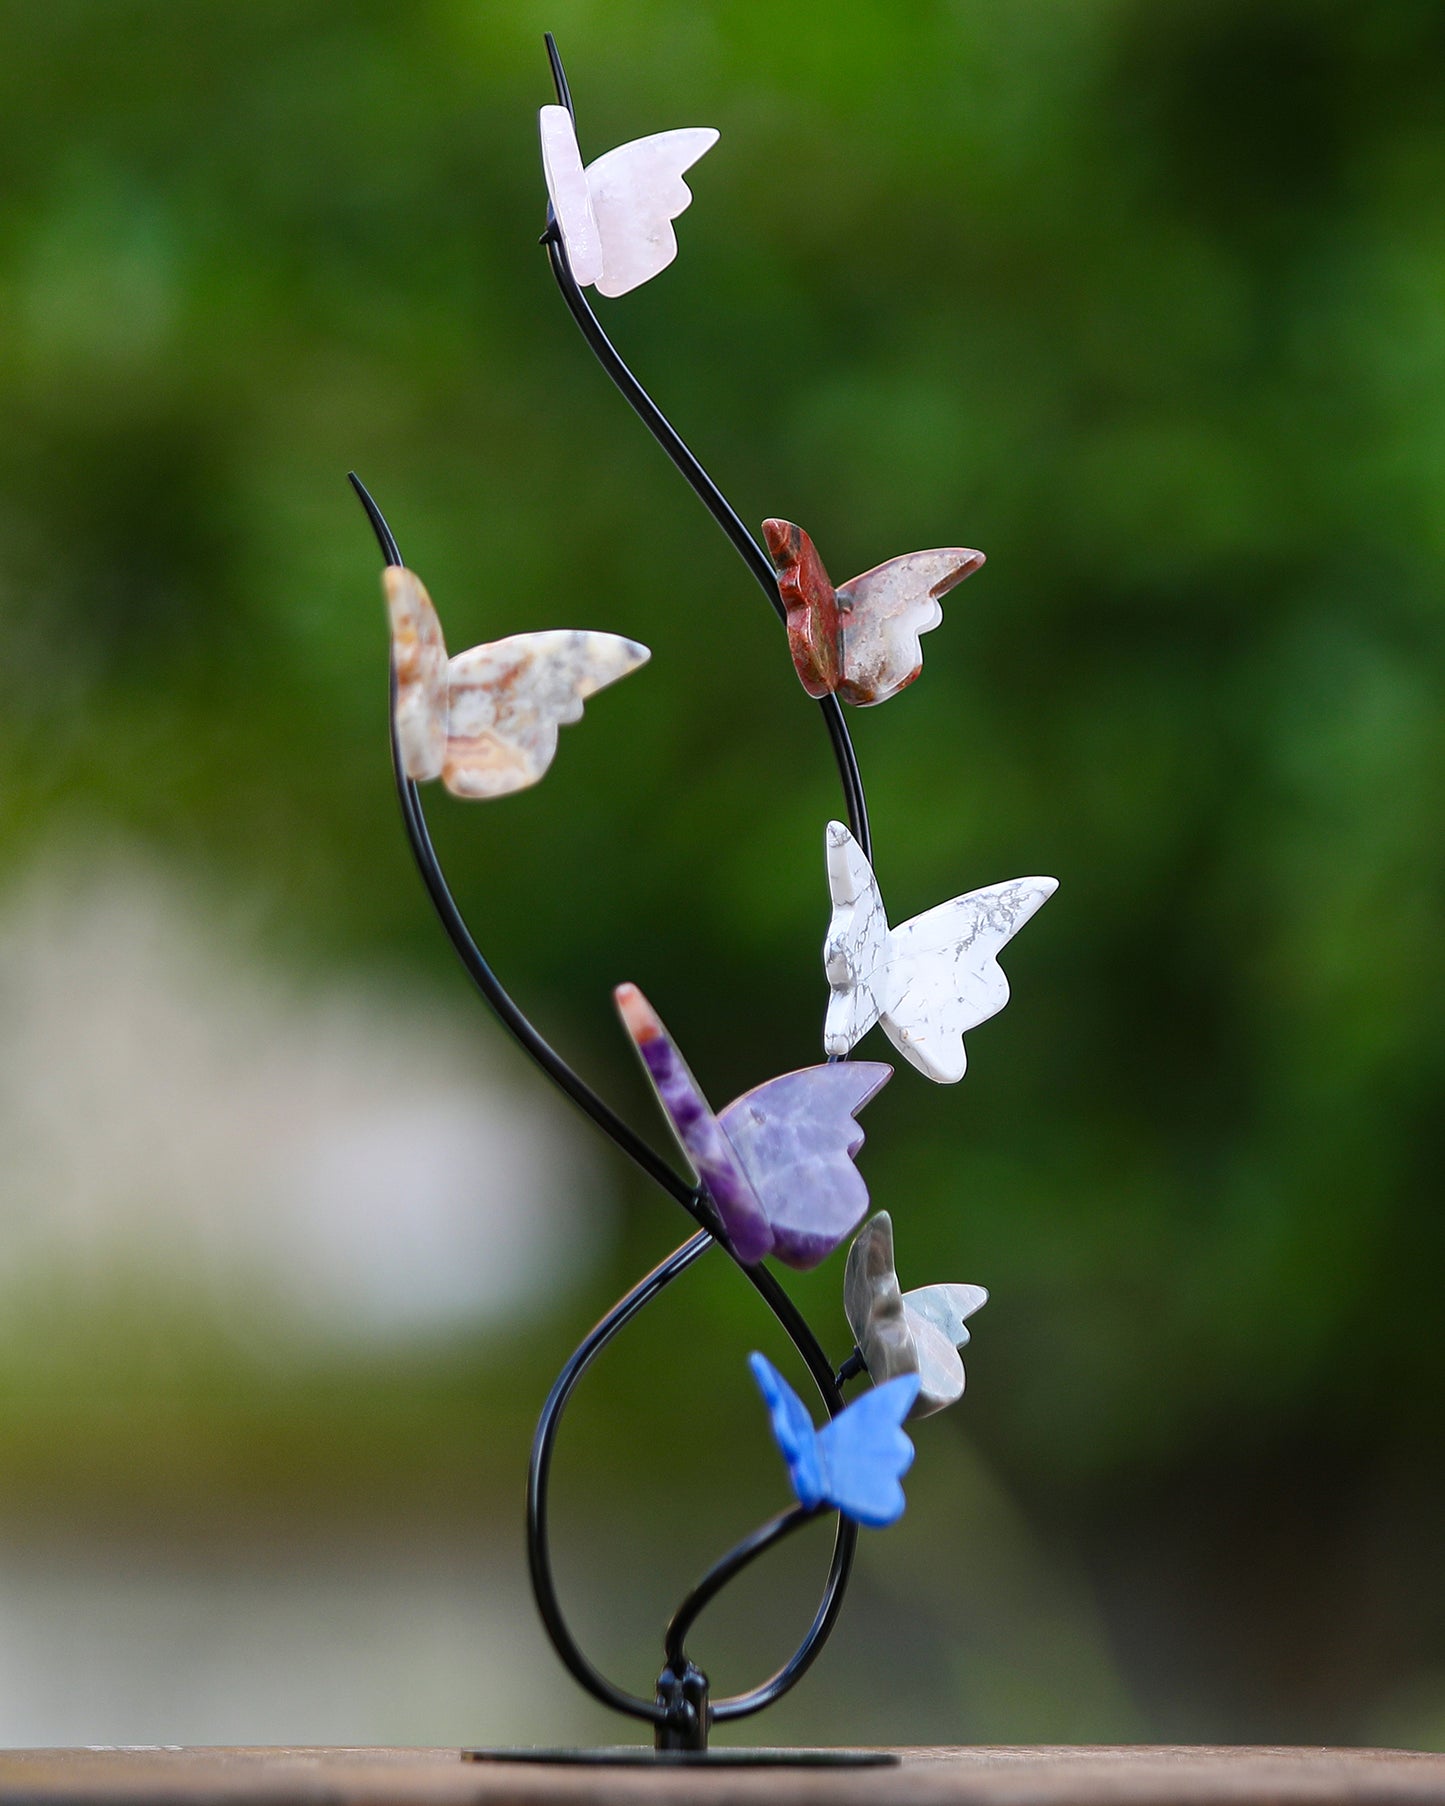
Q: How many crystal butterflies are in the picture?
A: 7